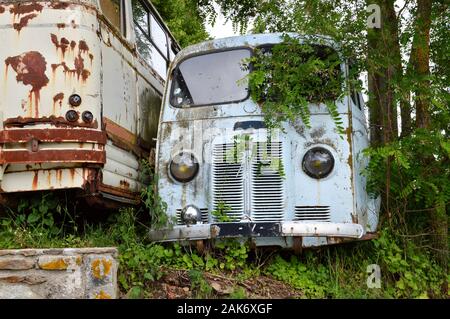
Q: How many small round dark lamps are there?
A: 3